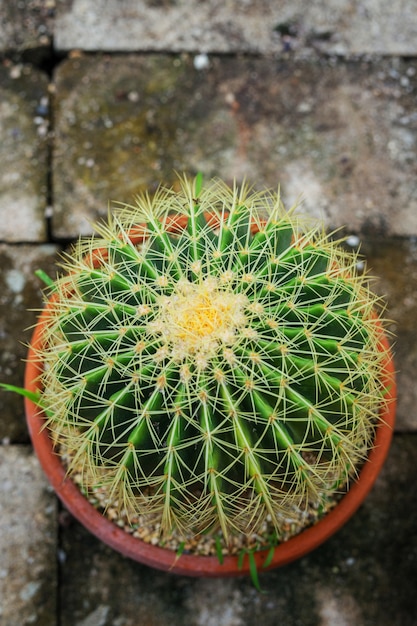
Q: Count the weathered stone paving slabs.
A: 8